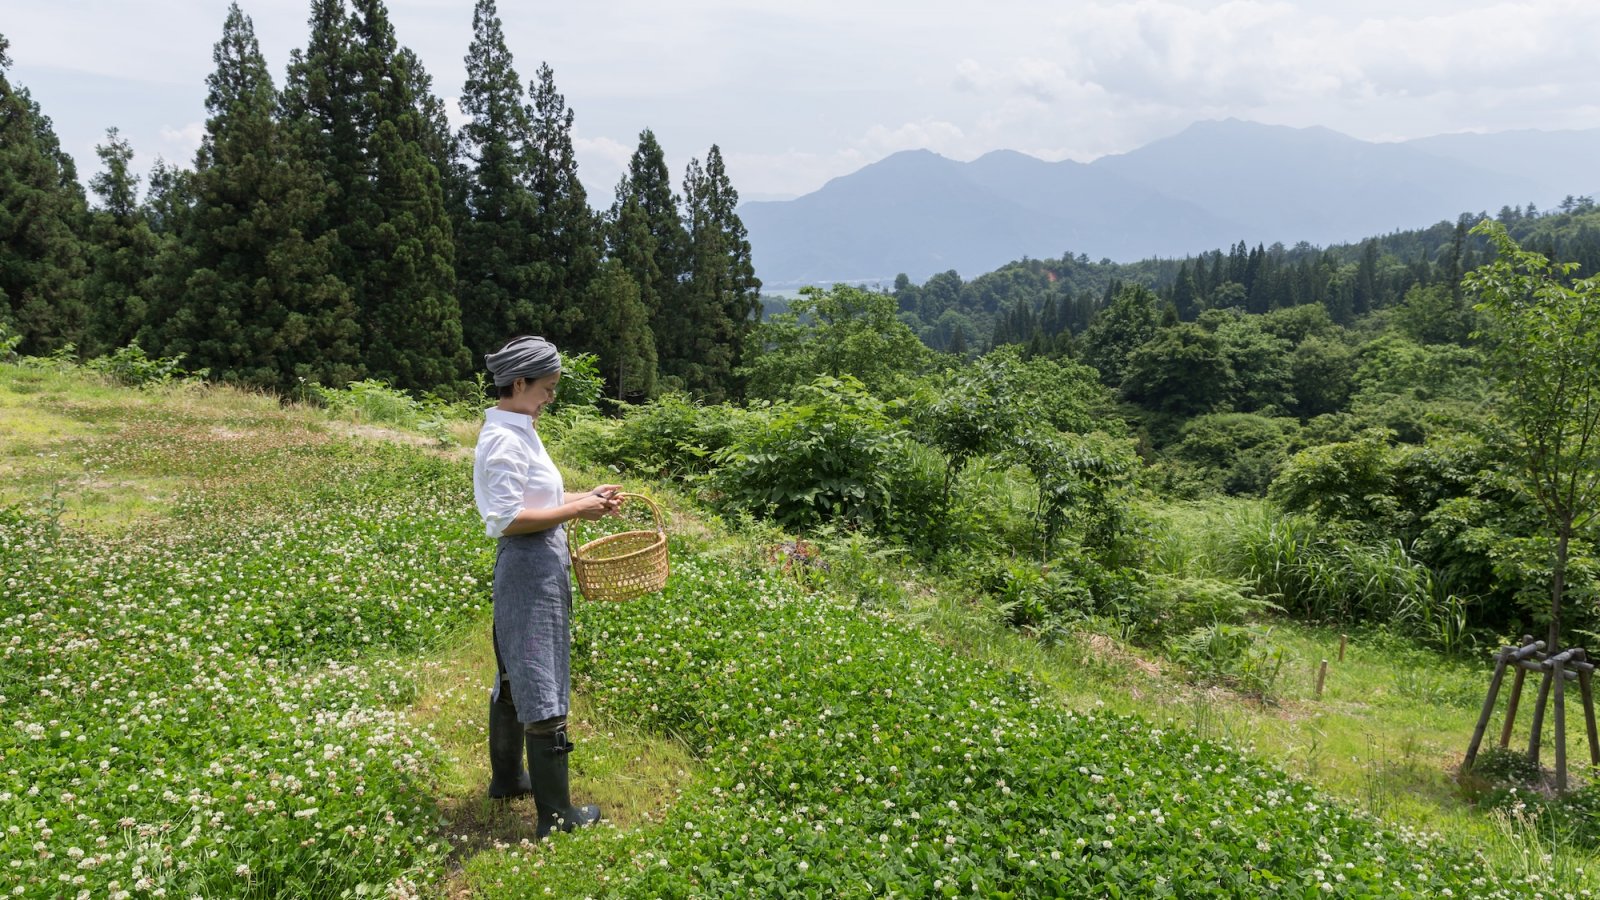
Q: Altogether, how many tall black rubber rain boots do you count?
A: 2